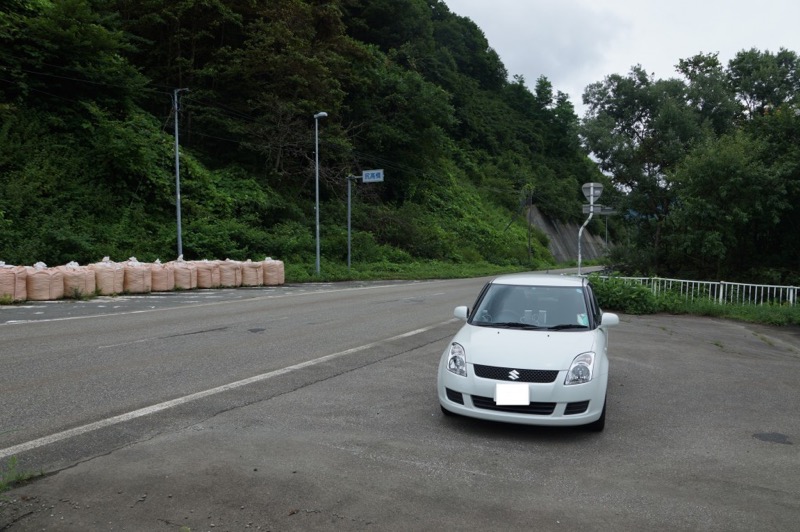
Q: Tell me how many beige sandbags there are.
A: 11